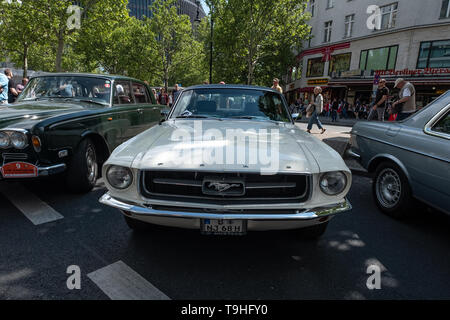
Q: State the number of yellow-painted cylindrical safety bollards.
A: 0